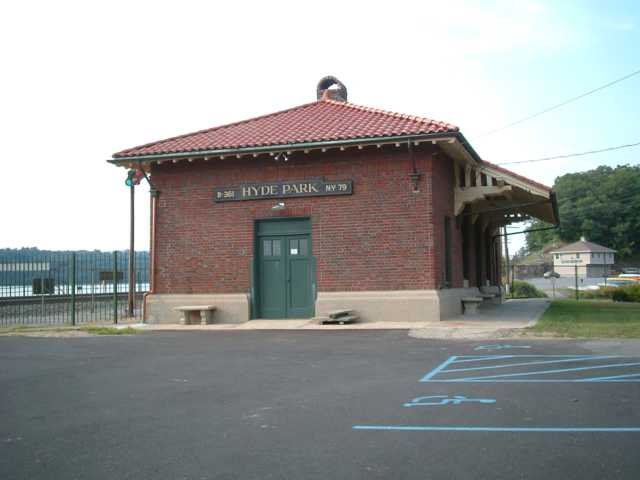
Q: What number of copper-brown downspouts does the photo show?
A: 1